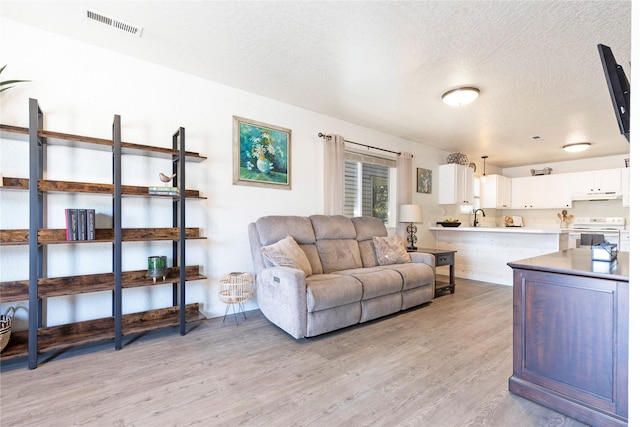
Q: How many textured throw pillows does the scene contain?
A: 2